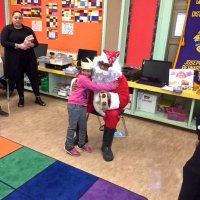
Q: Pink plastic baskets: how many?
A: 1